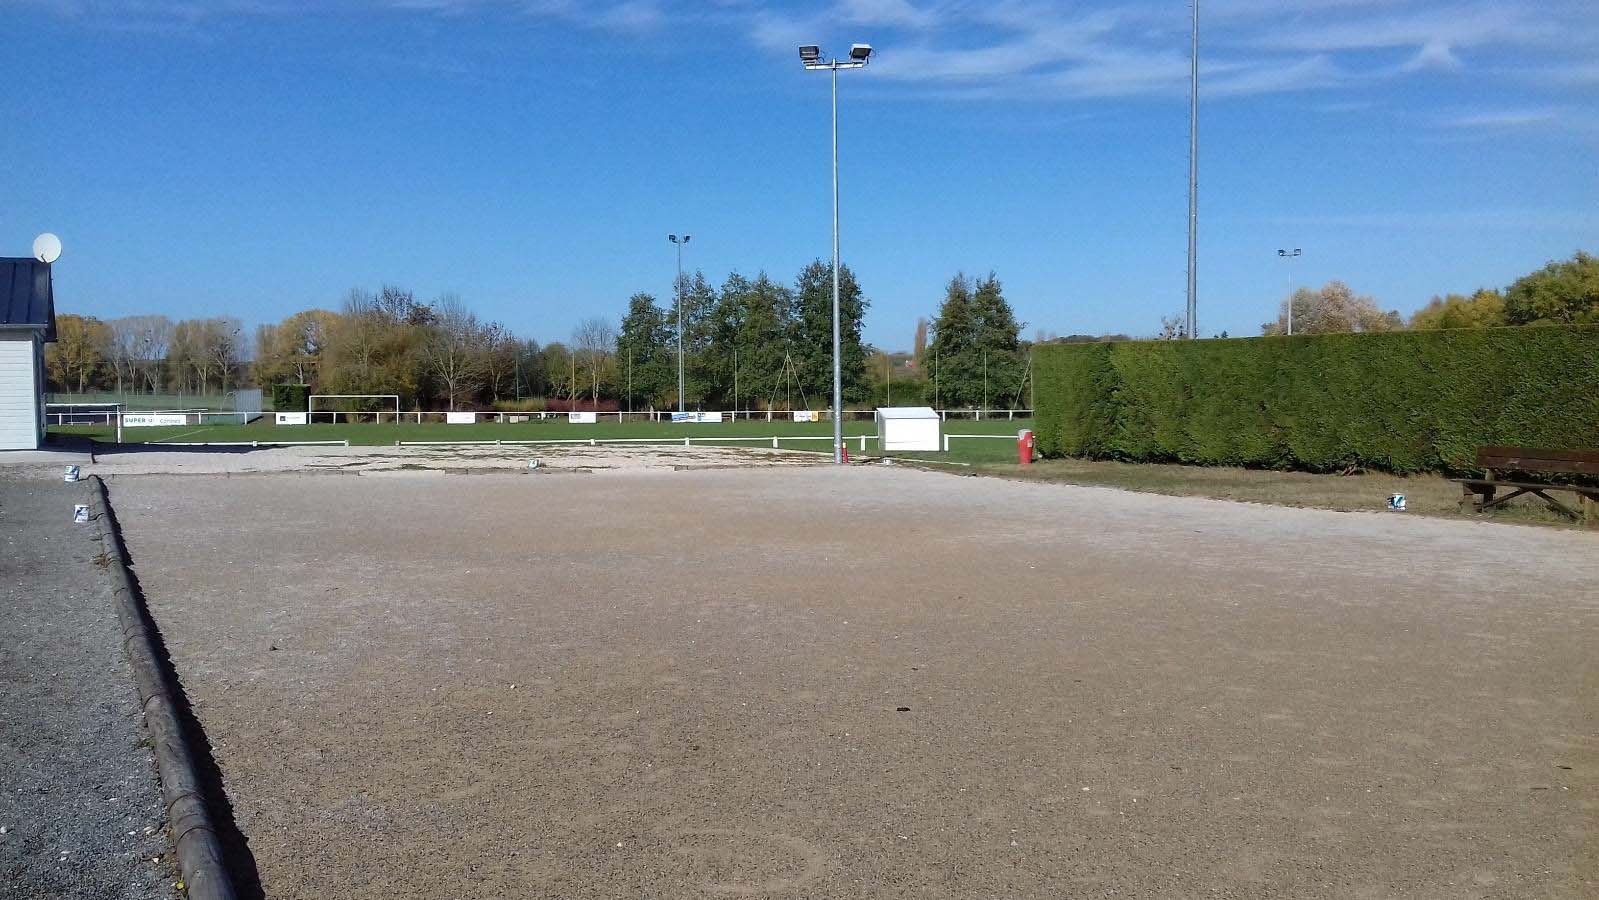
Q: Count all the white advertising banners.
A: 6